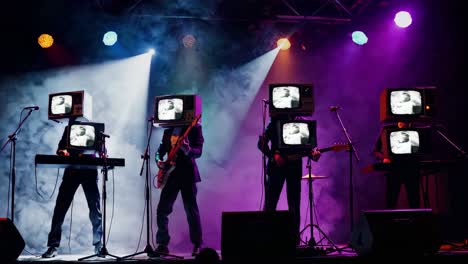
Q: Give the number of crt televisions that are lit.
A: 7